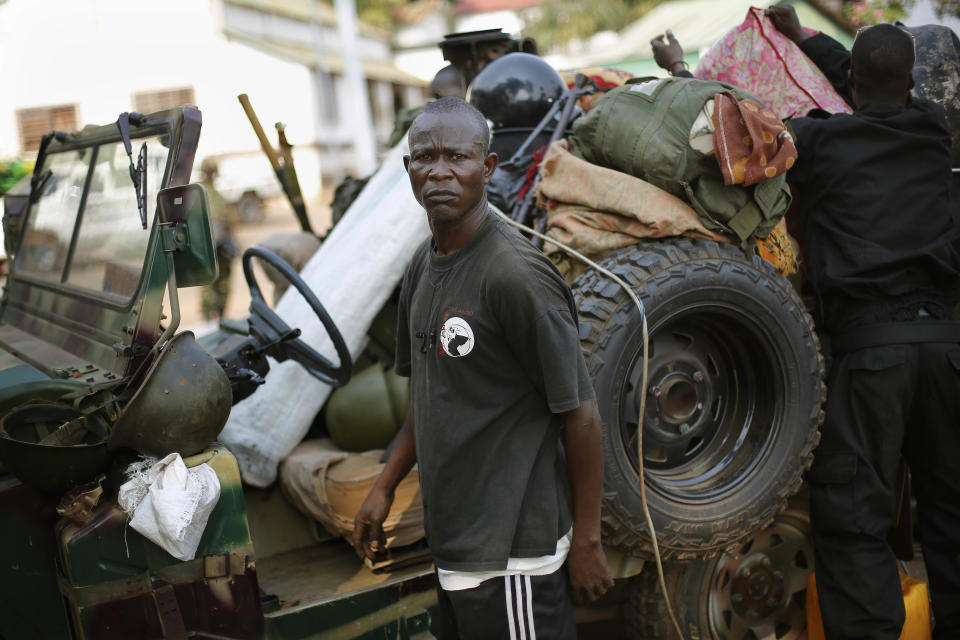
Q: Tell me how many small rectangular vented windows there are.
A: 2